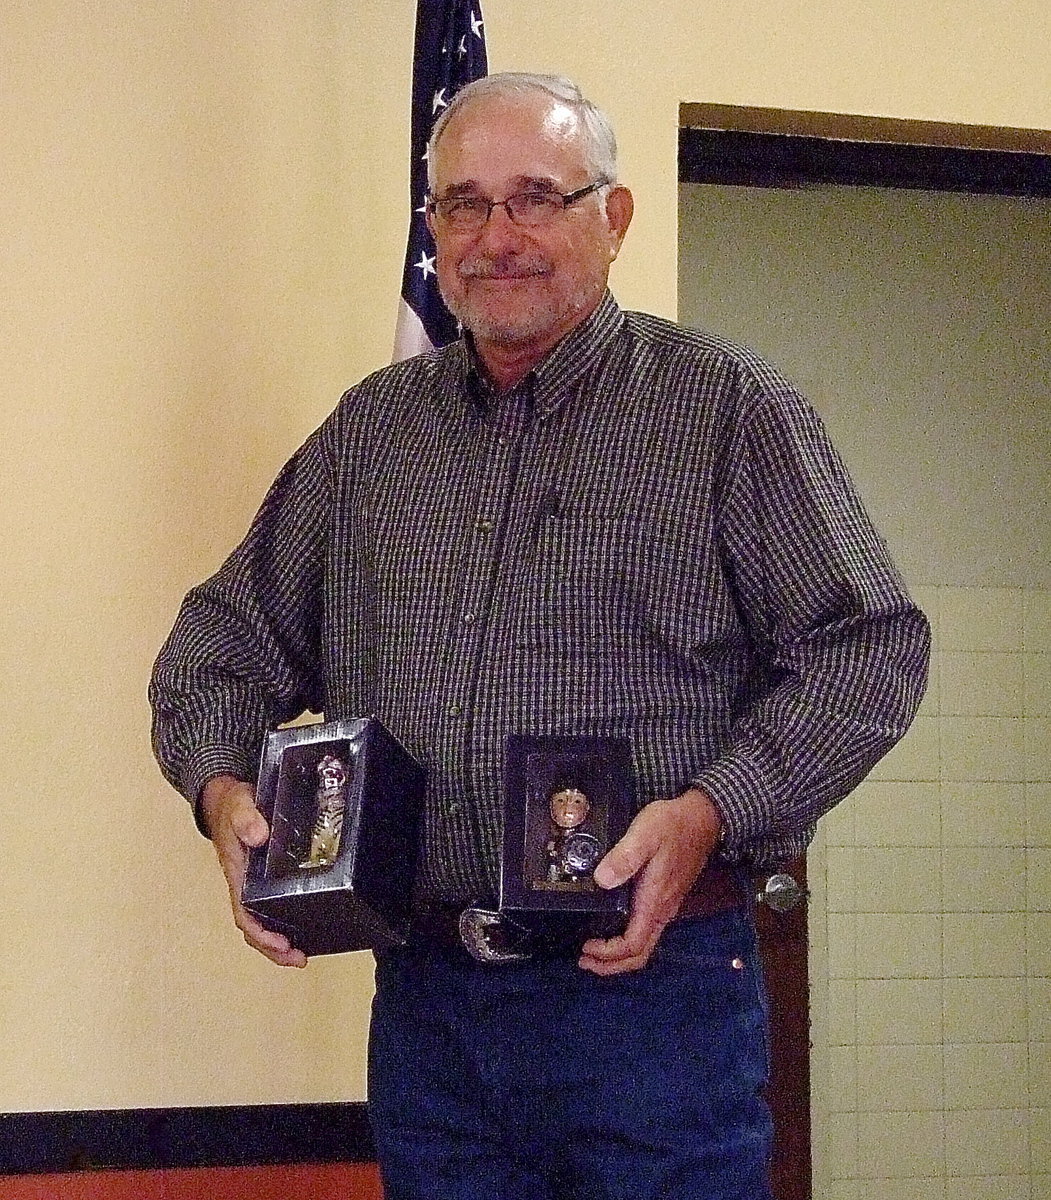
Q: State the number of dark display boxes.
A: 2